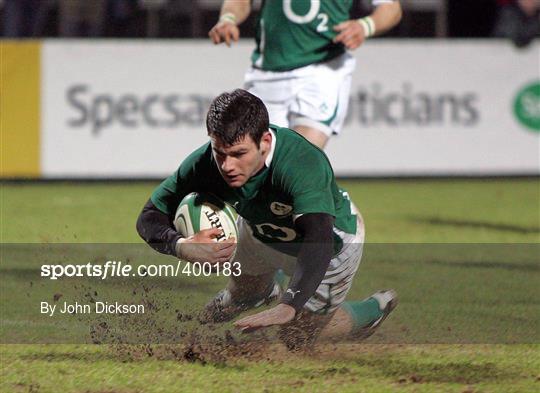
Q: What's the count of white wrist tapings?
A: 2